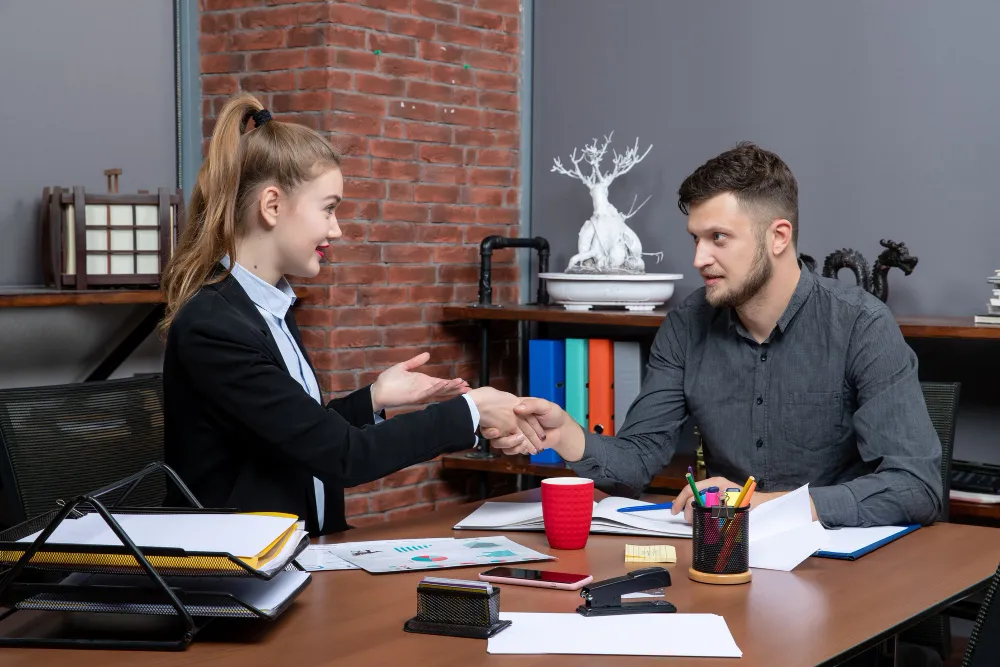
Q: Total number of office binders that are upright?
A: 4